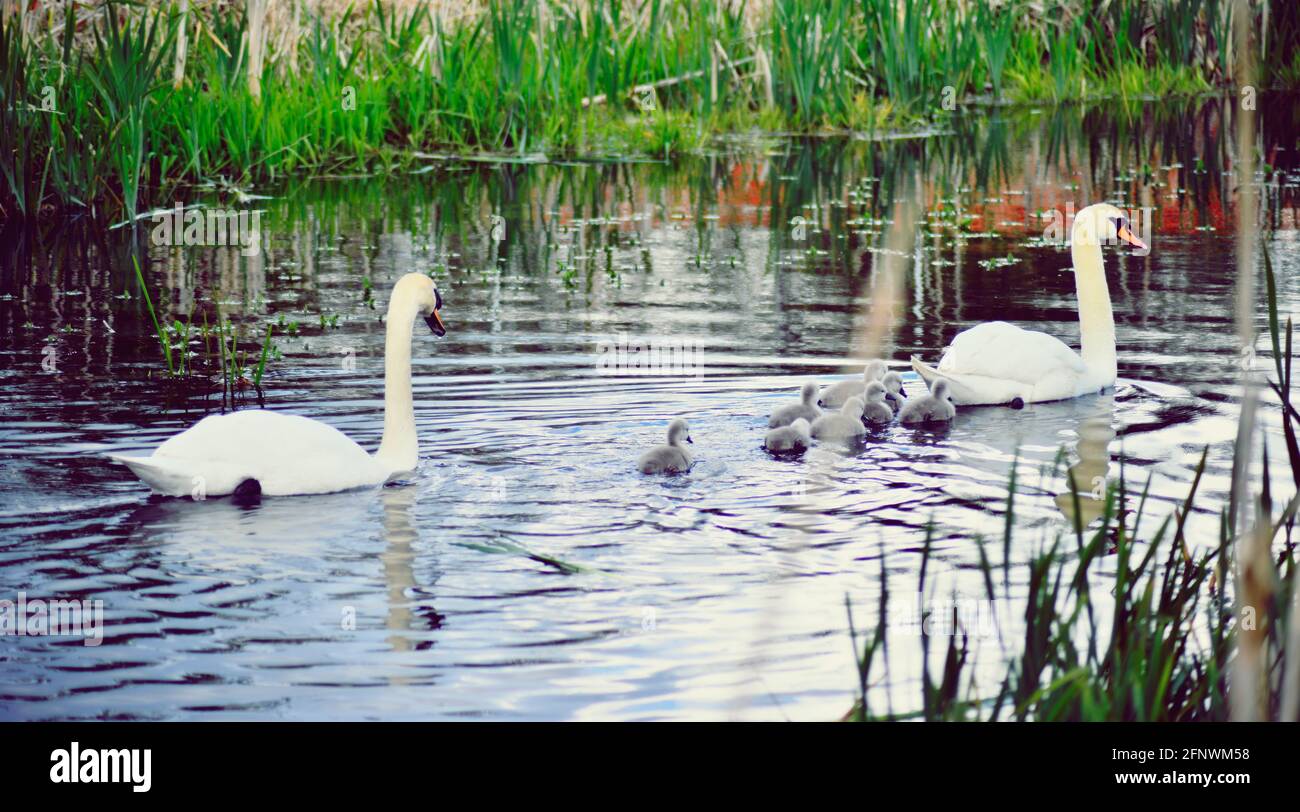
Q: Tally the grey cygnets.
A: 8